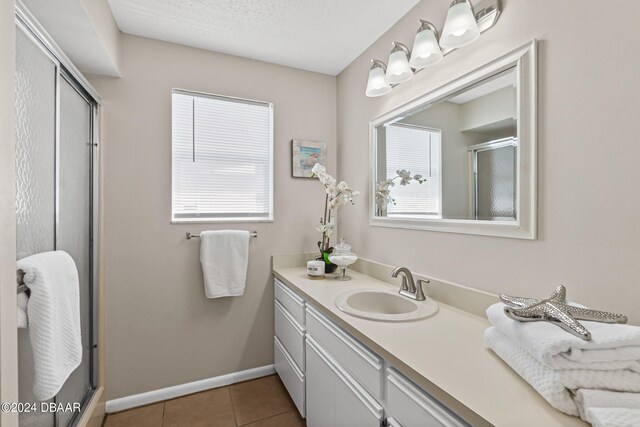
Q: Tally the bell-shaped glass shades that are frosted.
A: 4